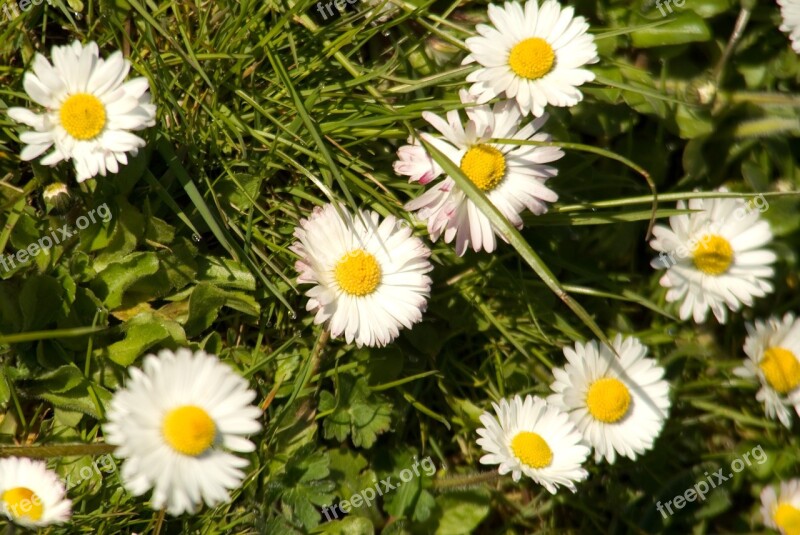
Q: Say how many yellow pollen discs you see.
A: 11